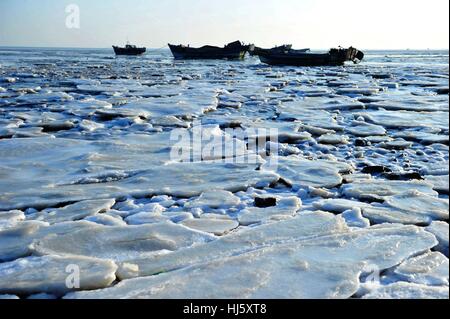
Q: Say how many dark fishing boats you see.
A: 4